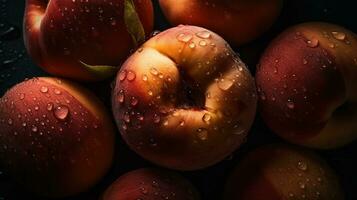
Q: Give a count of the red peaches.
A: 7